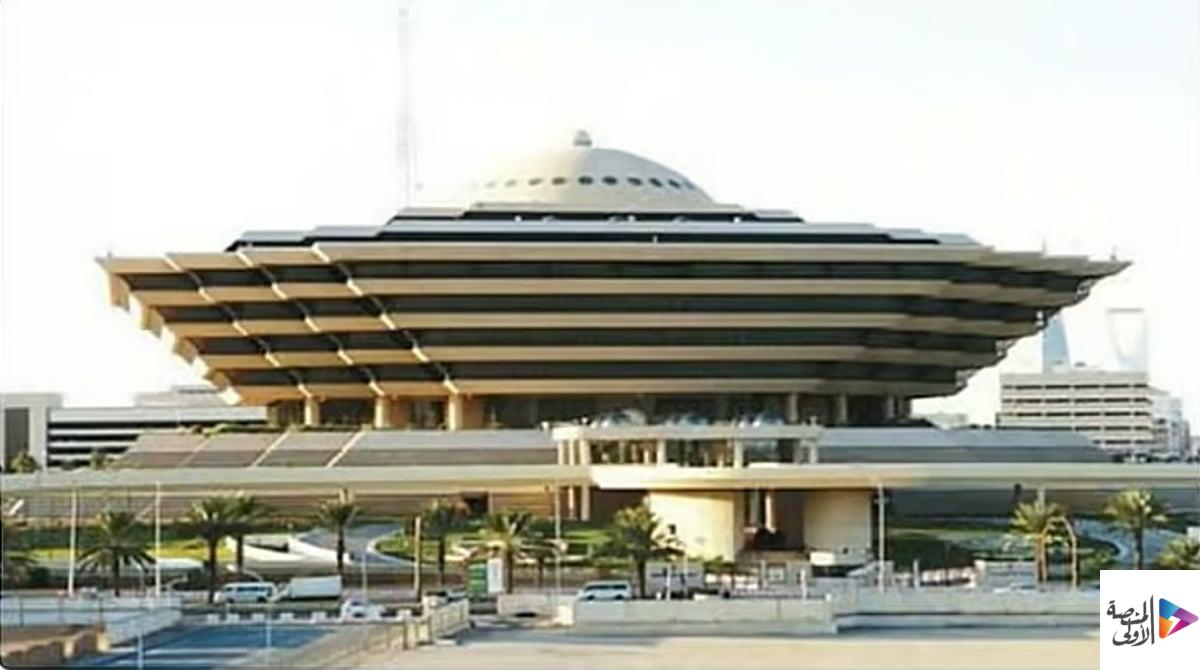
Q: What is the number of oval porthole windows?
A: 11